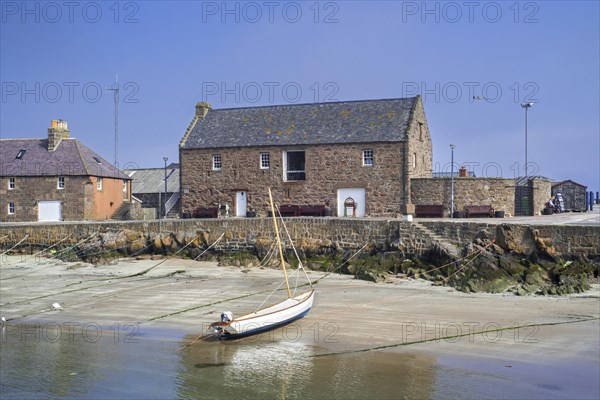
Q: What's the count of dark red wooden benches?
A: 5